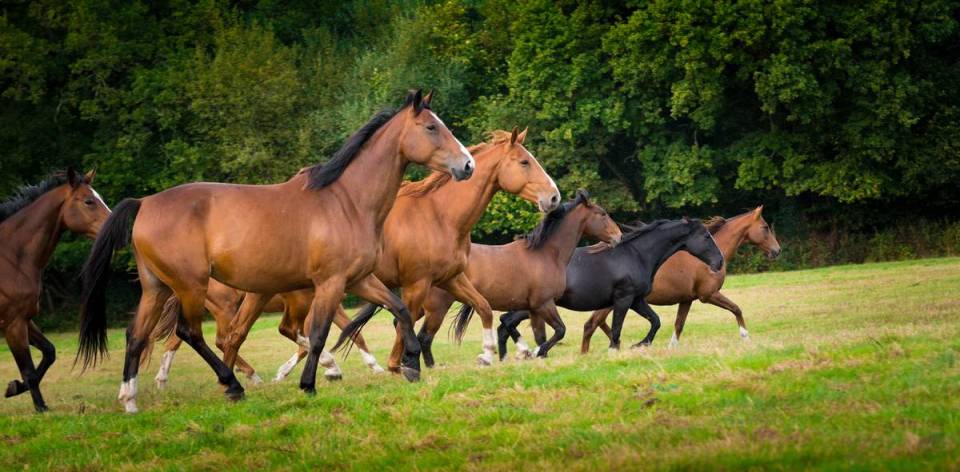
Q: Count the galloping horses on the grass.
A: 6